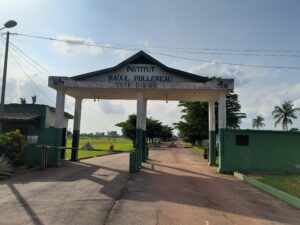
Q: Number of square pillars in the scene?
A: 6